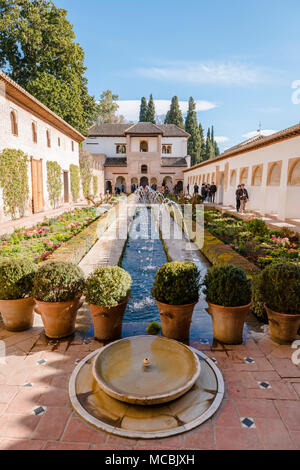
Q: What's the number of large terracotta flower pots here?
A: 6